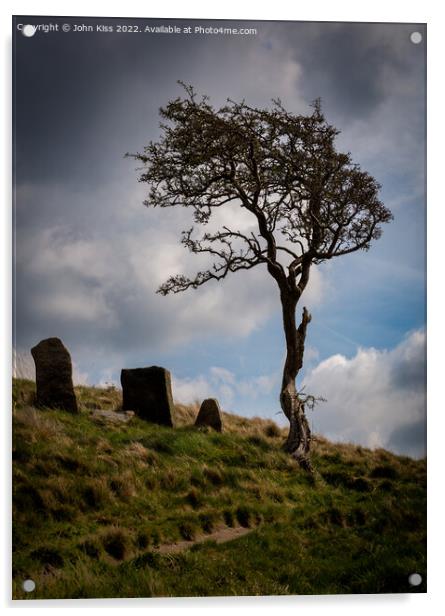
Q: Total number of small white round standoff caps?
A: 4